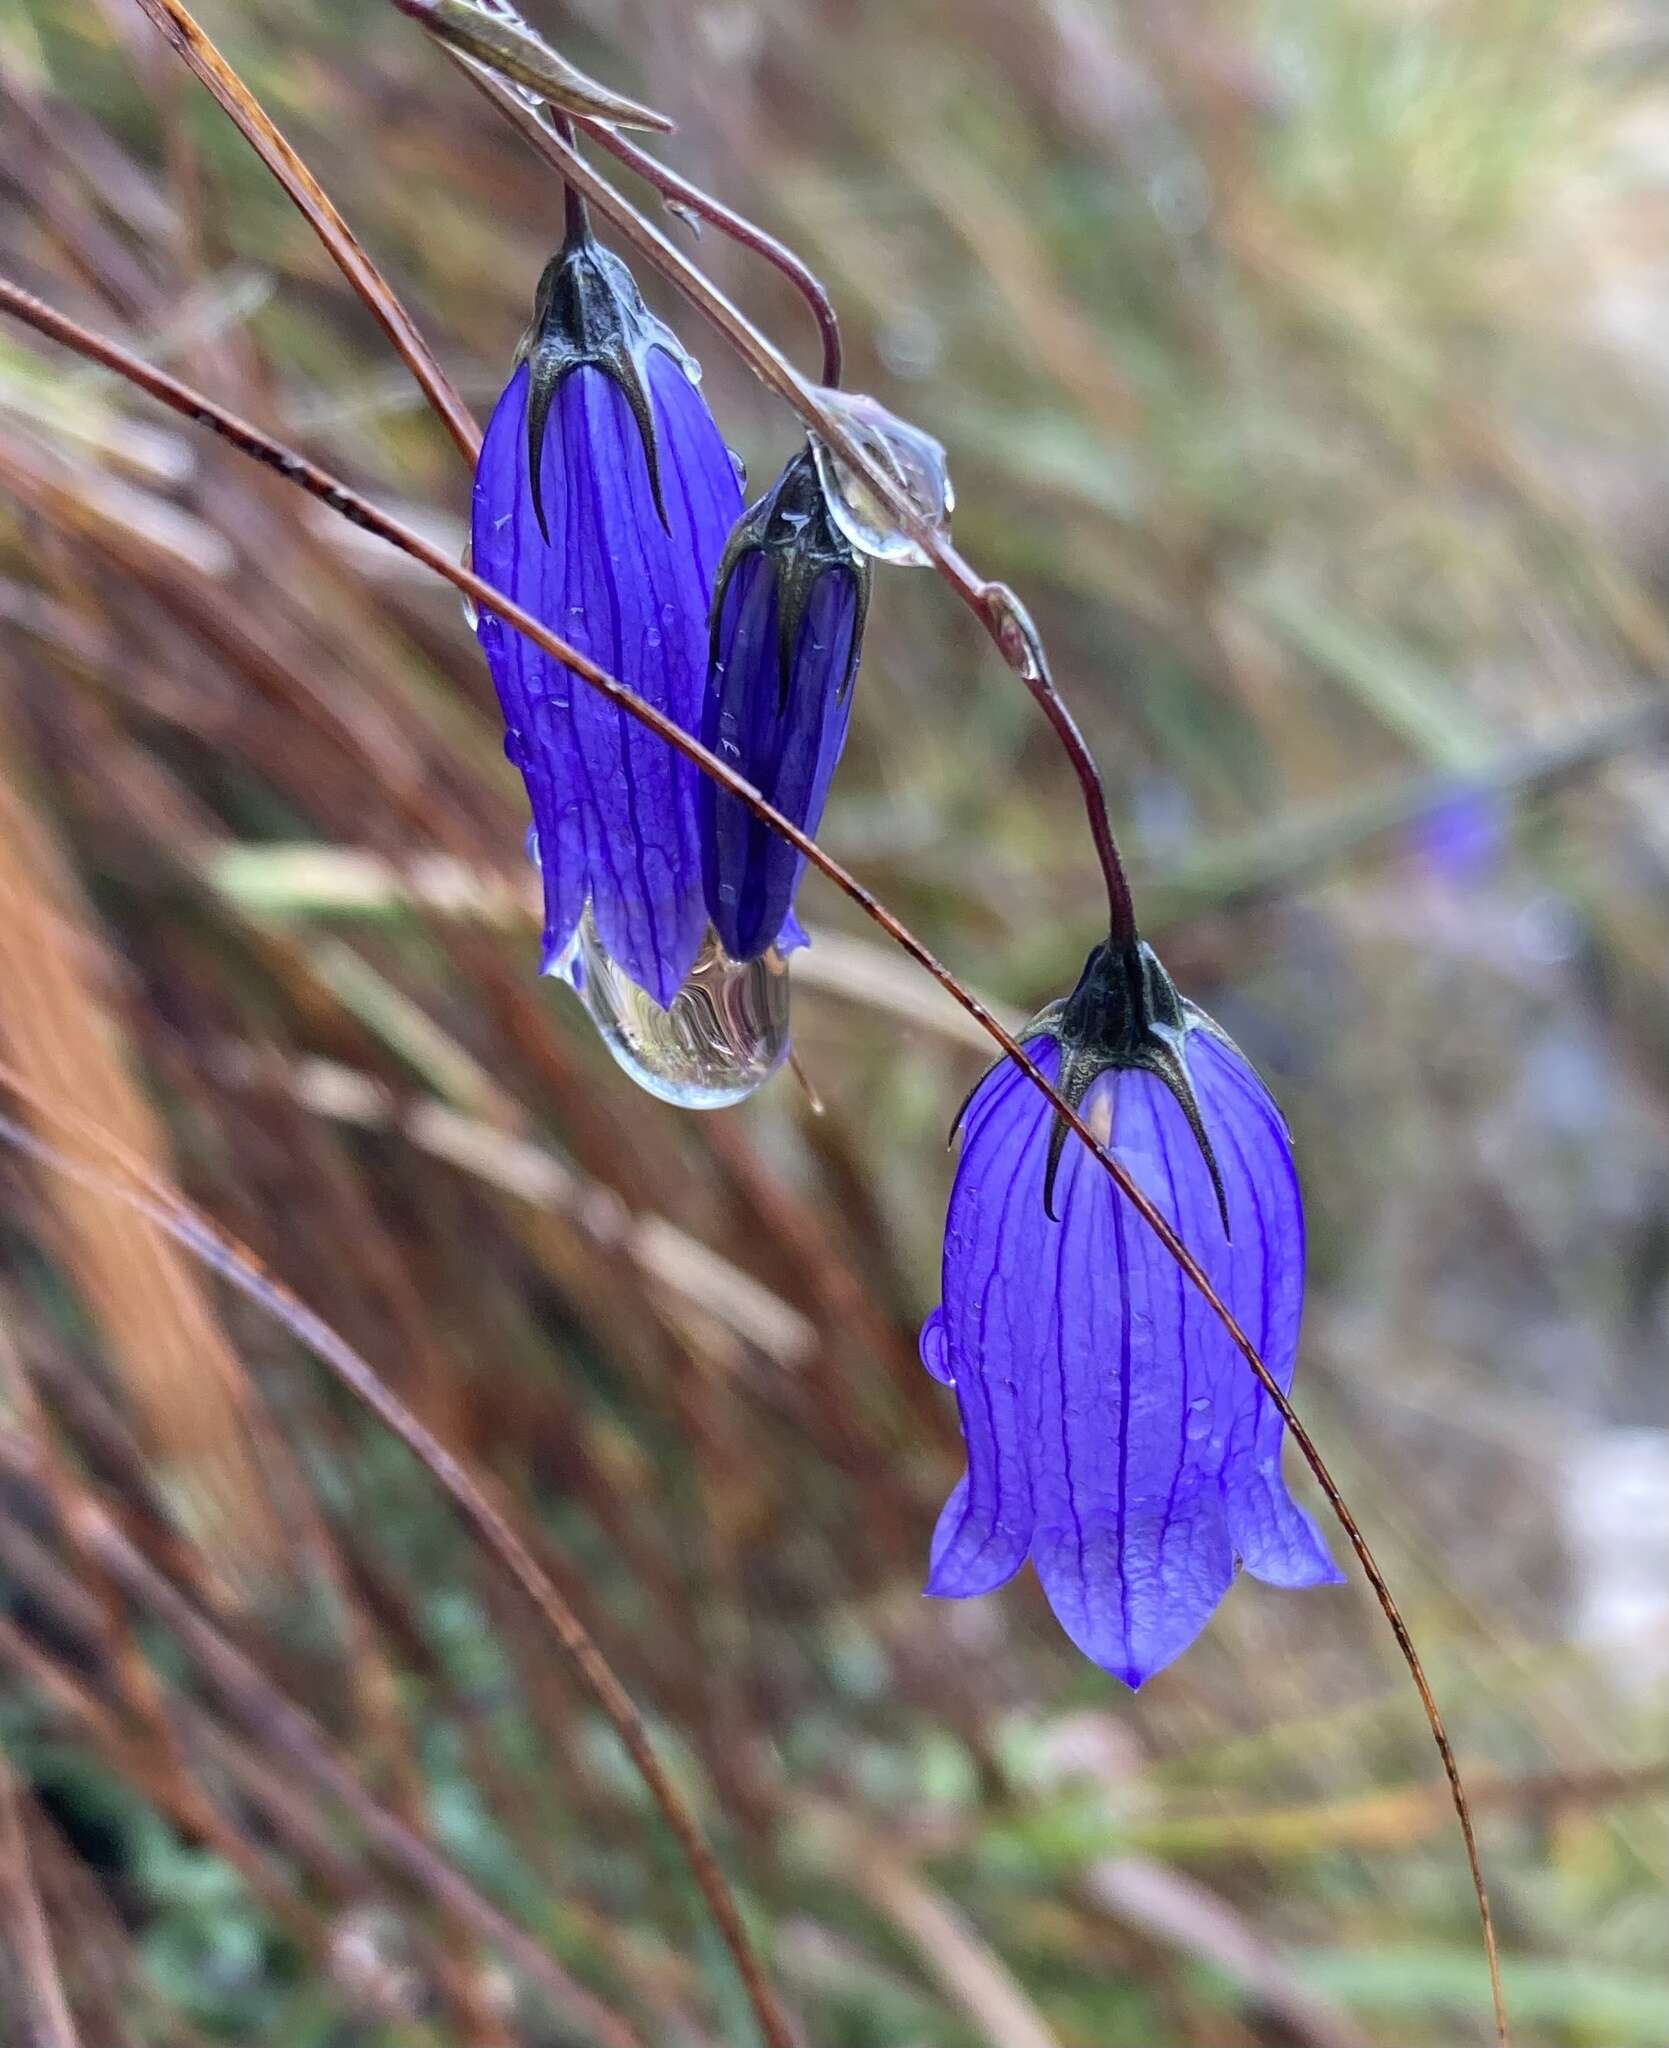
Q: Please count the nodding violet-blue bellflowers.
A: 3